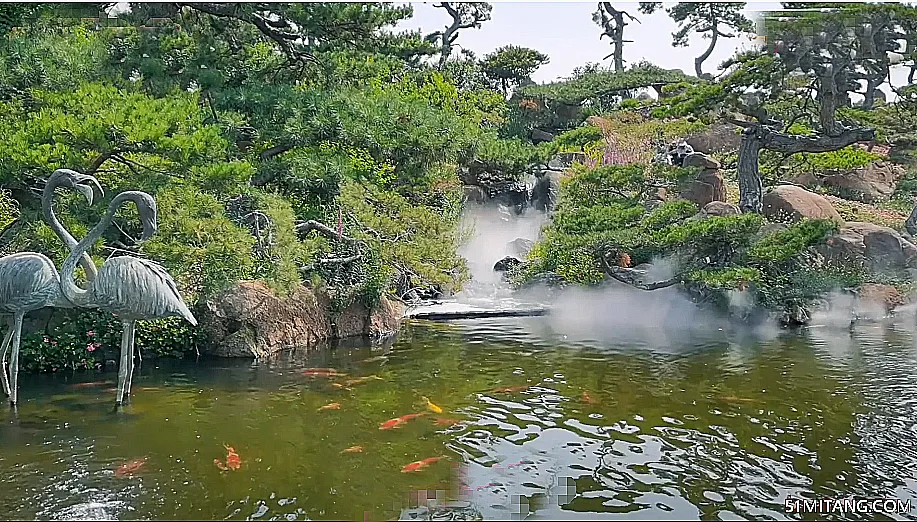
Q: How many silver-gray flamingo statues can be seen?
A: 2